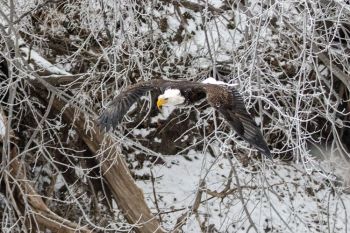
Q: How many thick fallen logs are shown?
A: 2